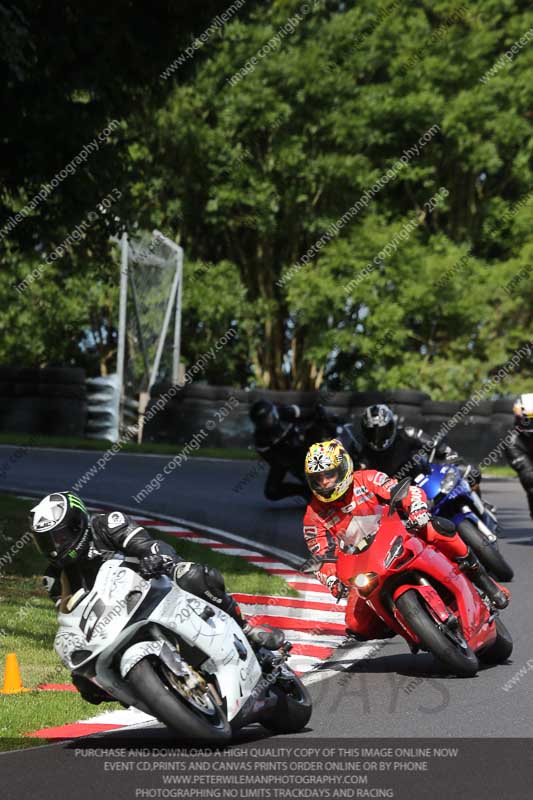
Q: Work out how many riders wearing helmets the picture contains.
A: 5